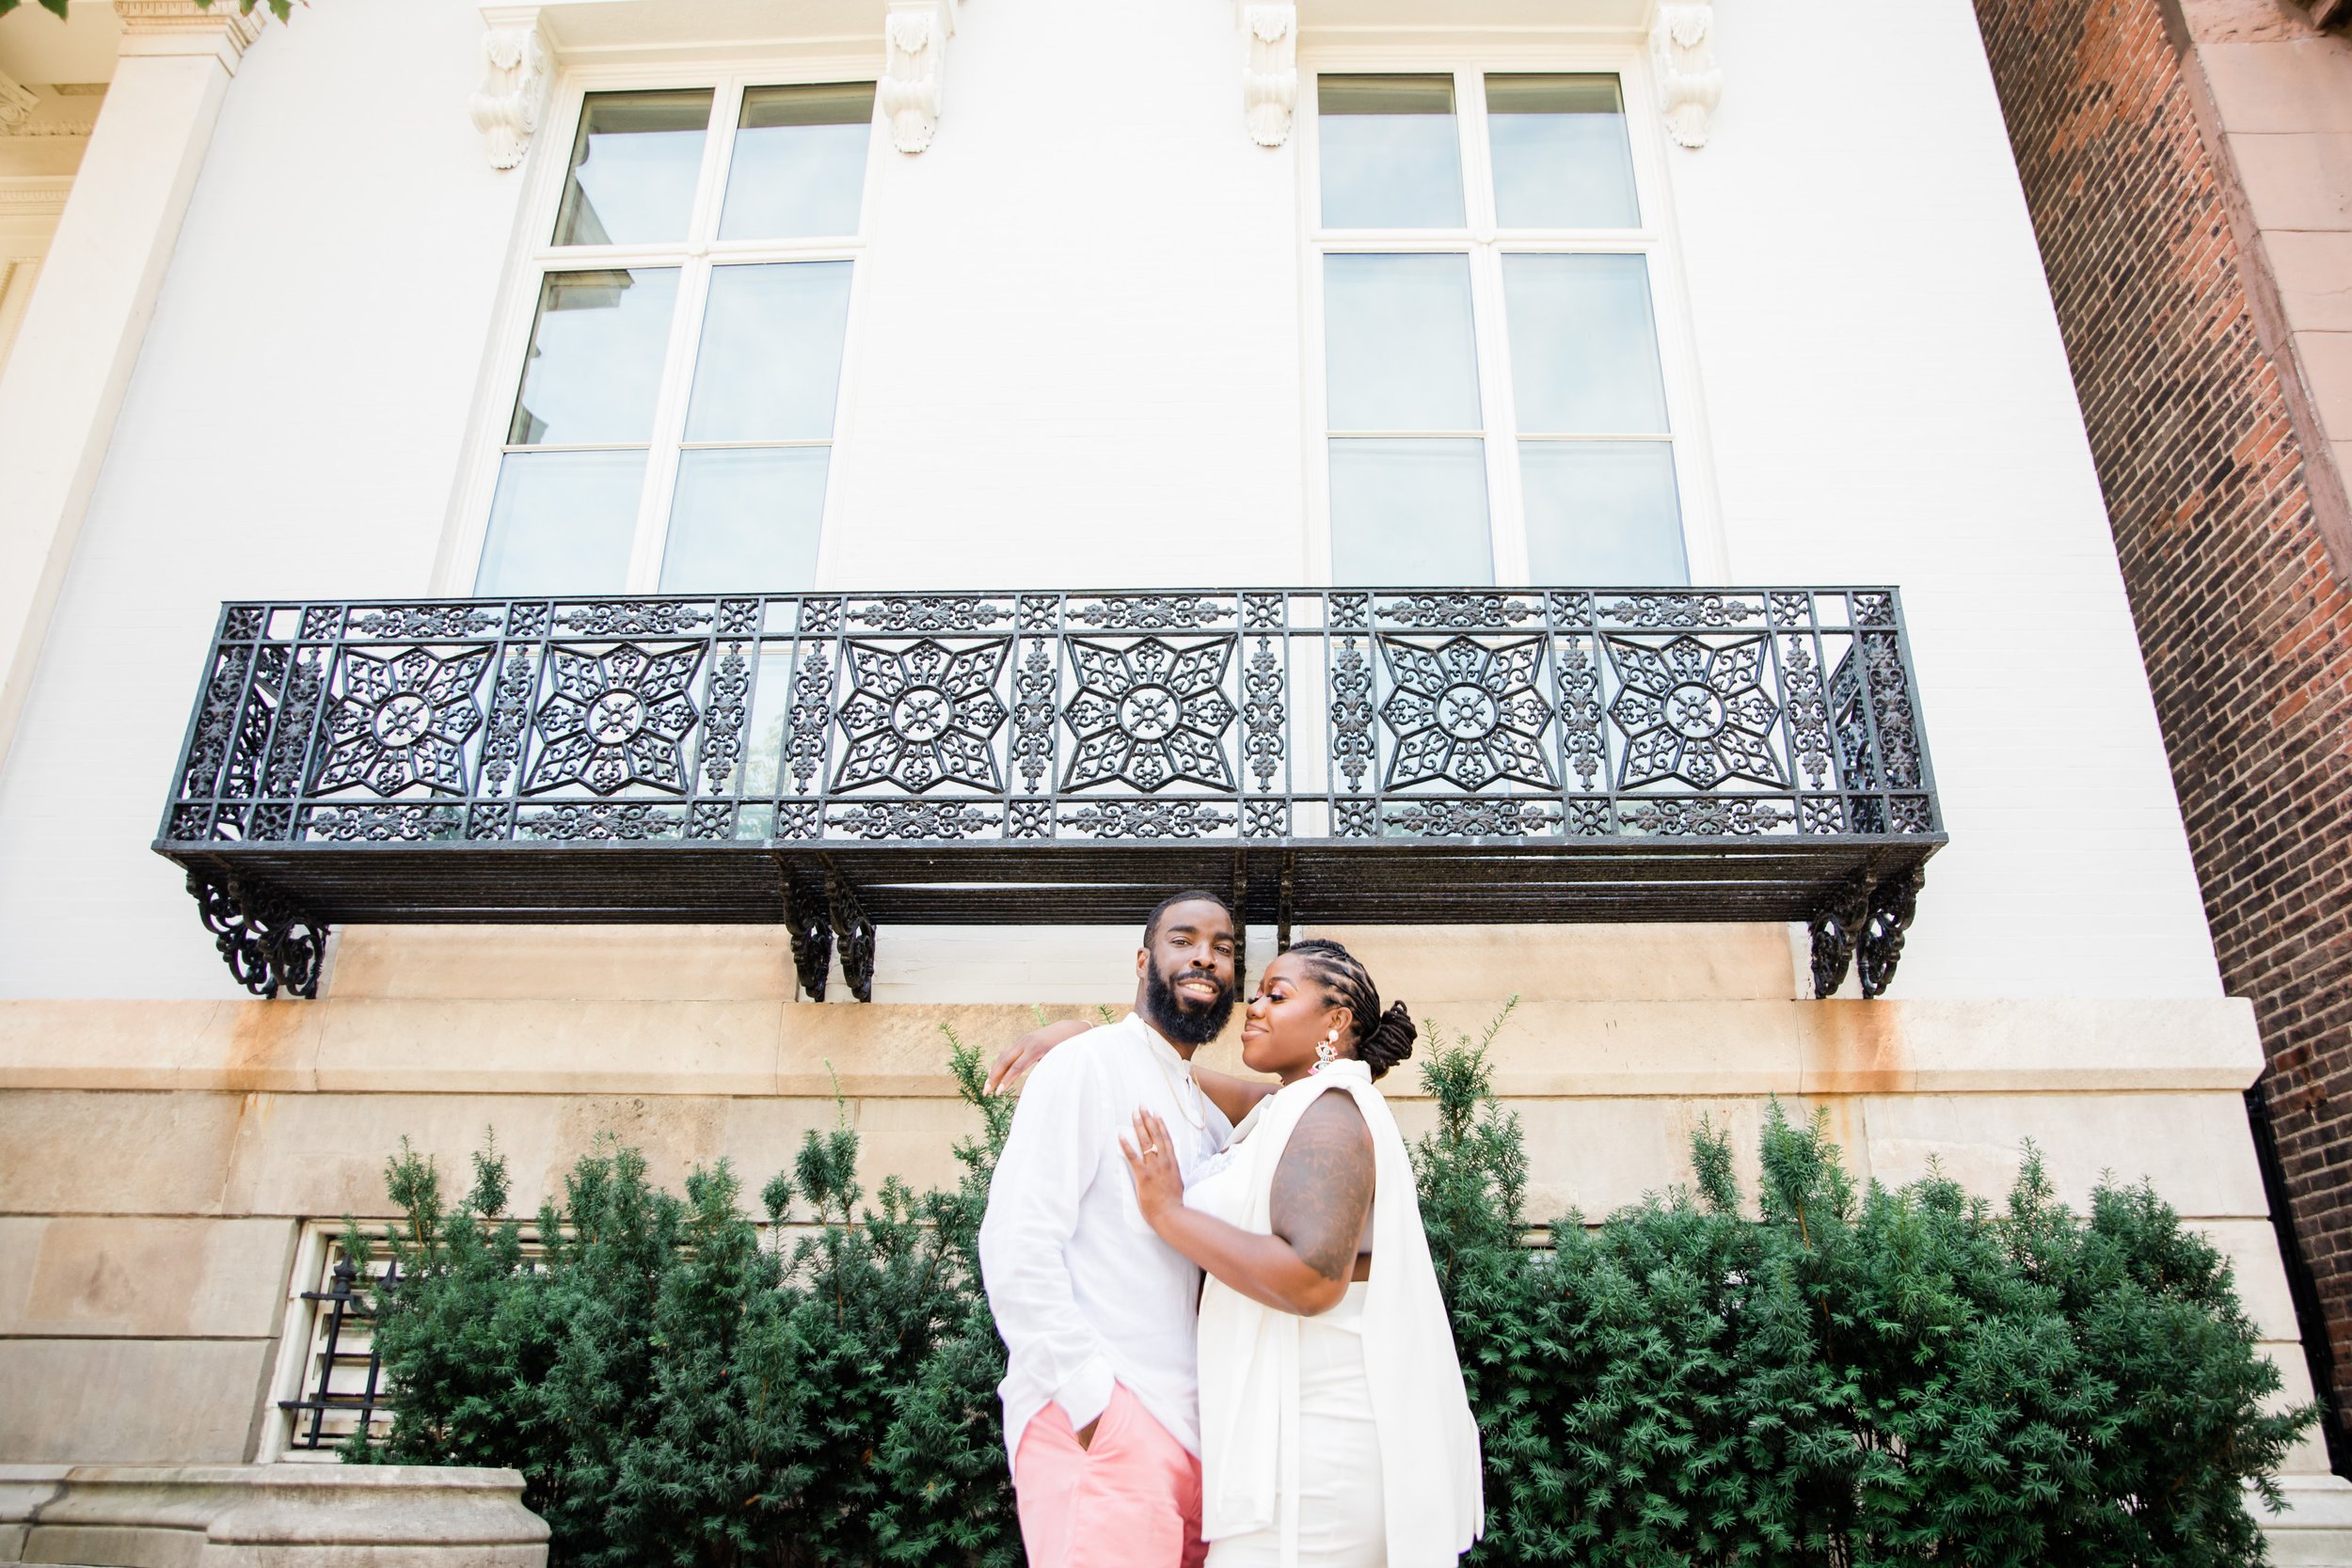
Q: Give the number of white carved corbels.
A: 4